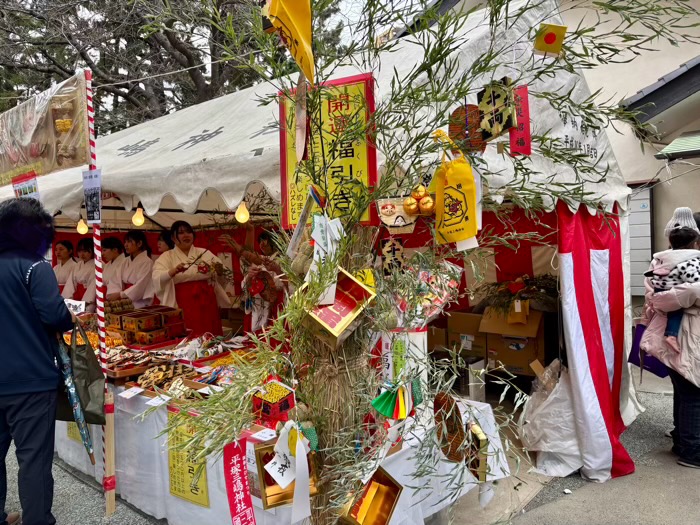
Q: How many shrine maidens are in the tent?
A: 7